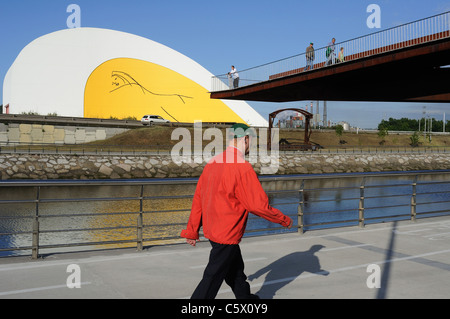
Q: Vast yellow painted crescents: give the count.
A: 1